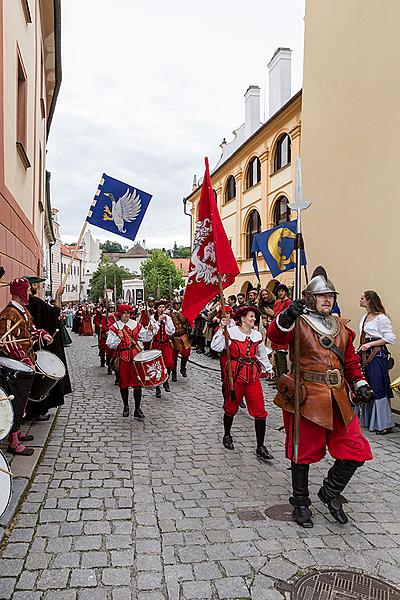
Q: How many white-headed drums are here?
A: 5